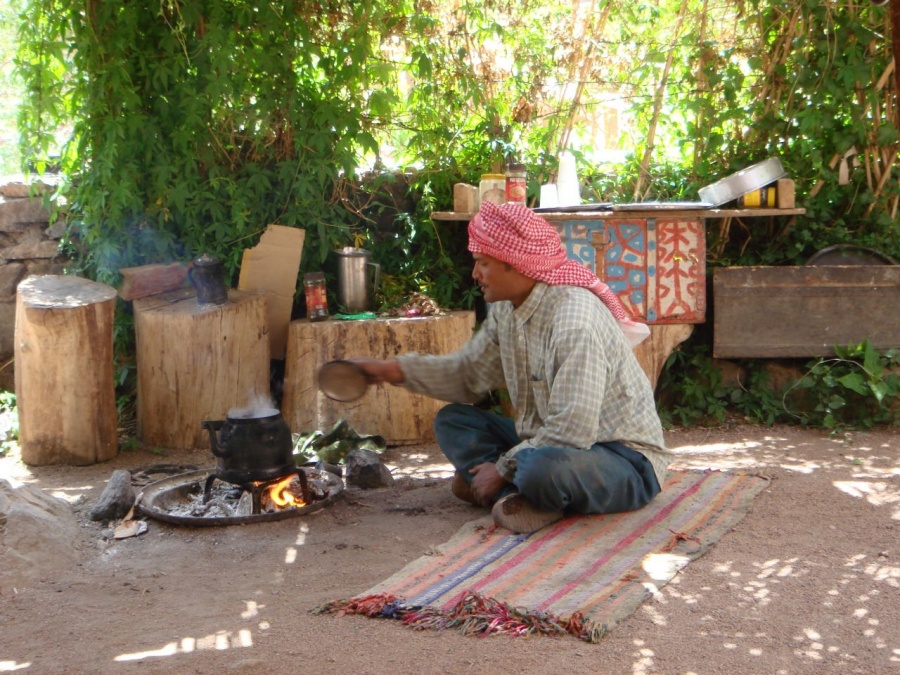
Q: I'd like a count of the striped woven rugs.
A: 1